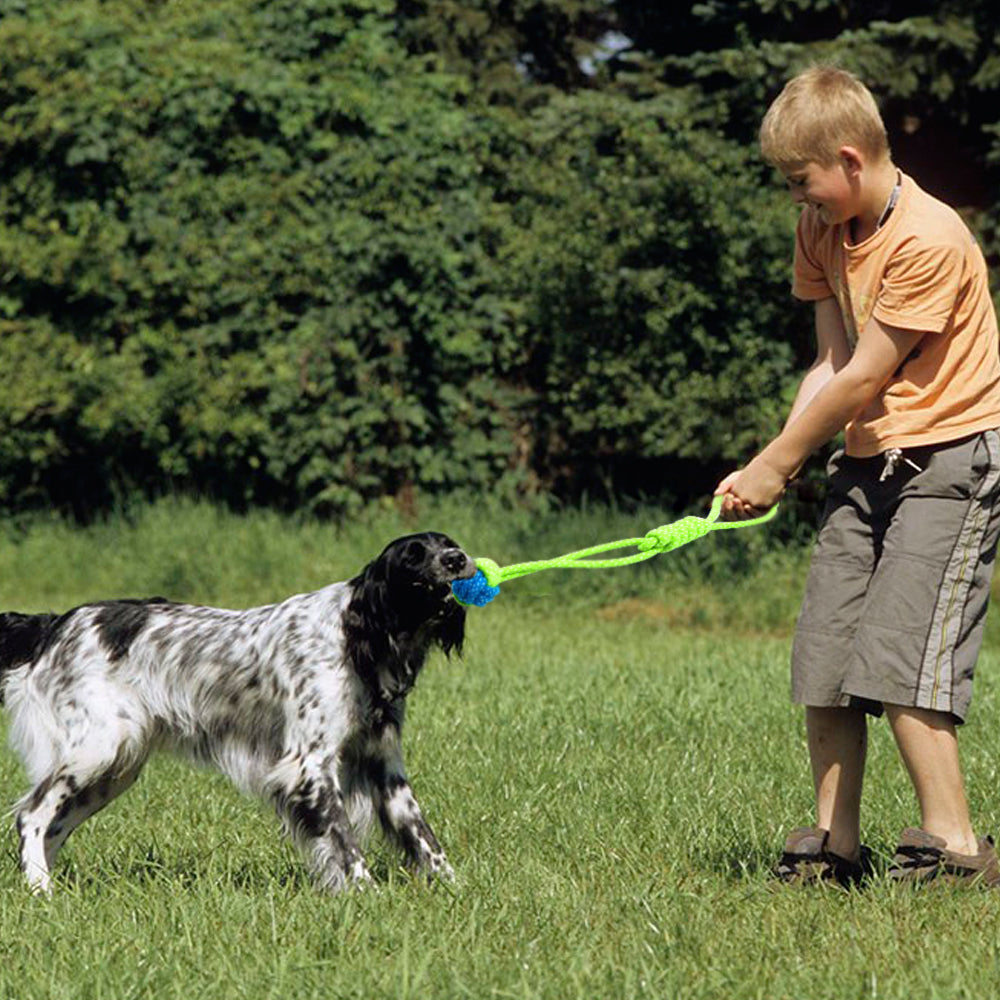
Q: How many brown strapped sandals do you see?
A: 2